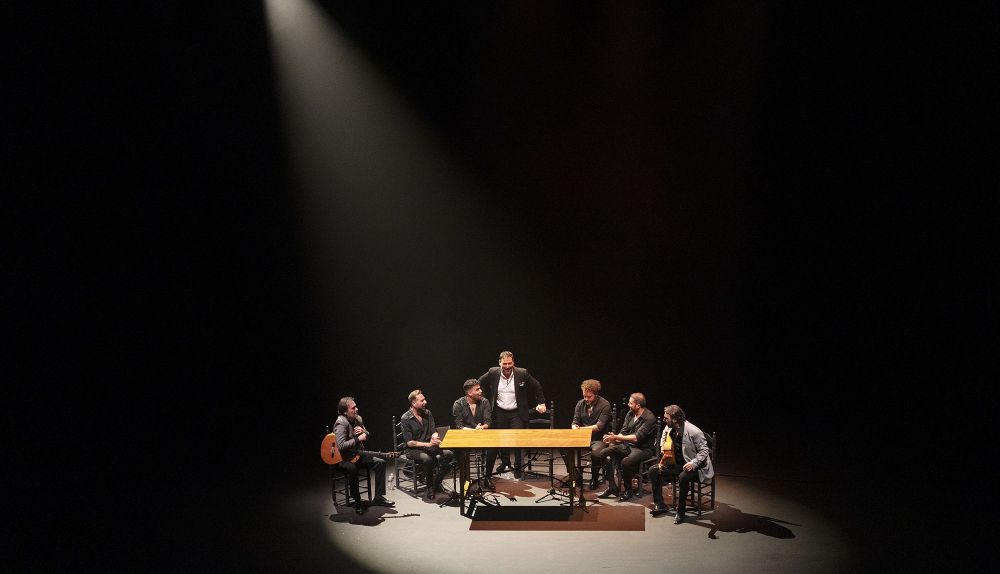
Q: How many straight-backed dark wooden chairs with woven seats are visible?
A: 7